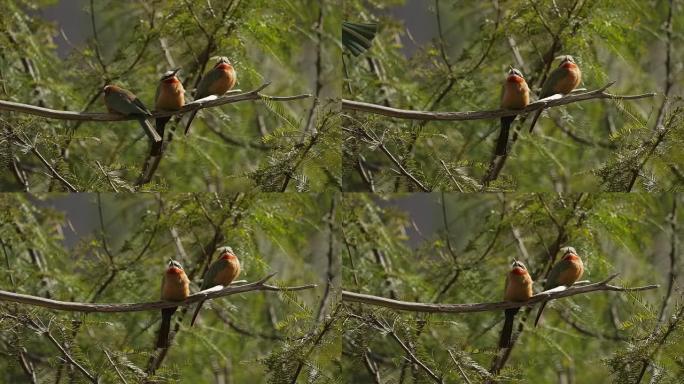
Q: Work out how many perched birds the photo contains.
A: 9